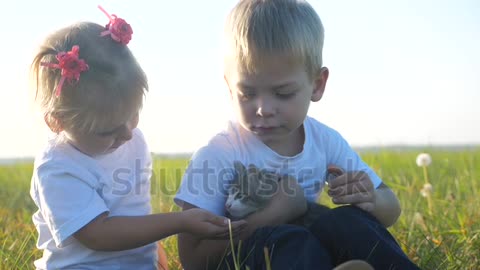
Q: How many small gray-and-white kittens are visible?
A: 1